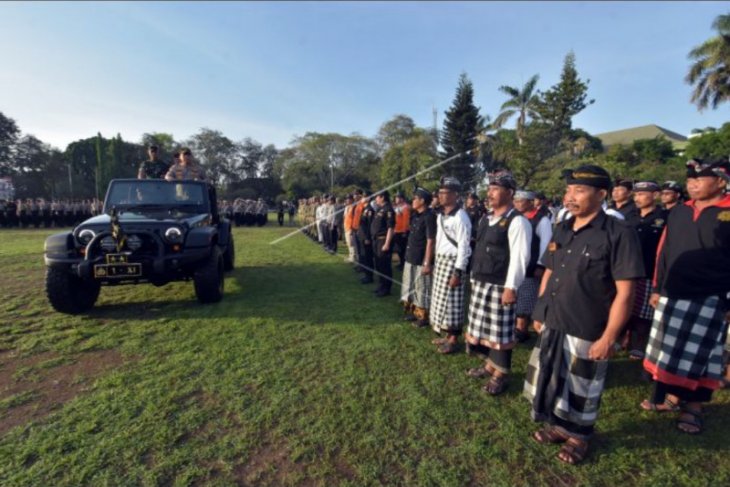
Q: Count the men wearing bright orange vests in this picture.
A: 3